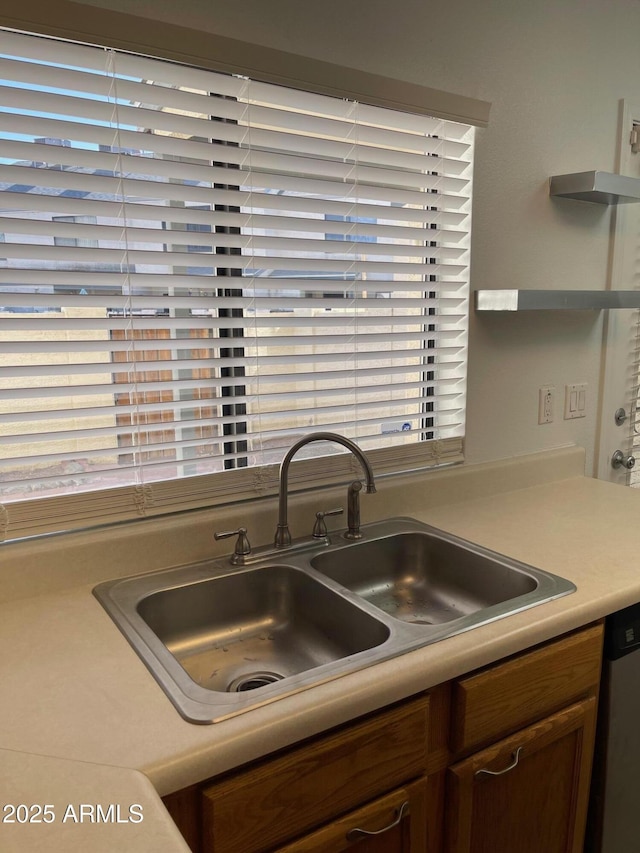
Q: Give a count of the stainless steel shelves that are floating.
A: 2